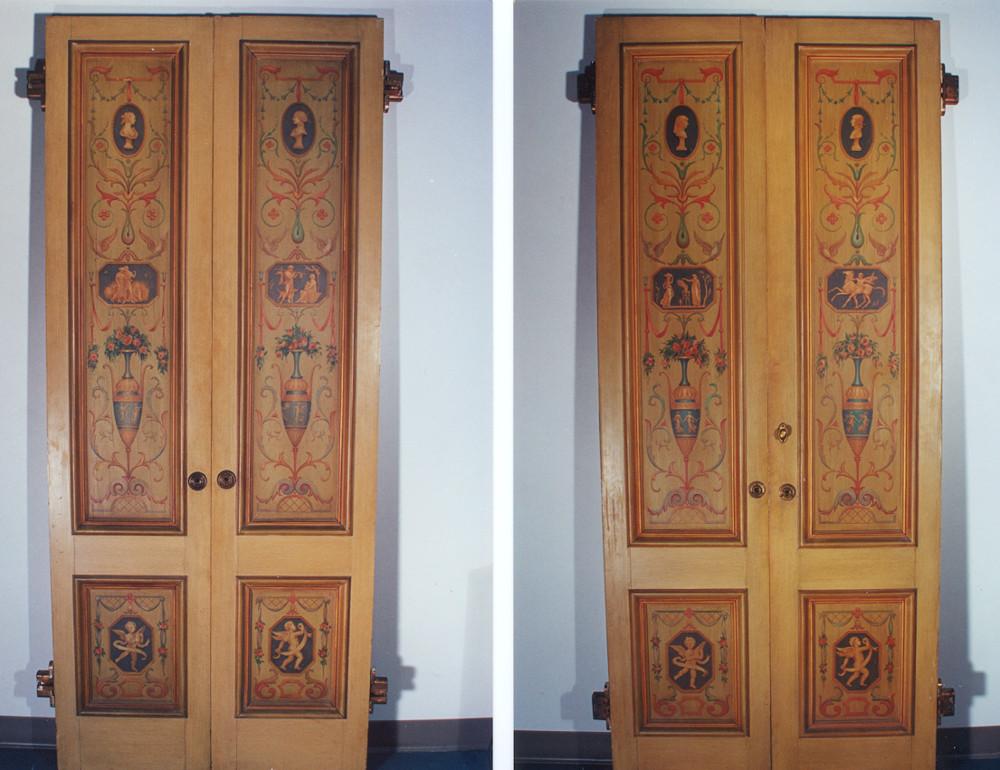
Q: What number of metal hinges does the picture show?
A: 8